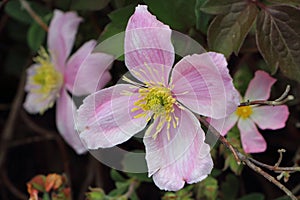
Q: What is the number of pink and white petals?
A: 12